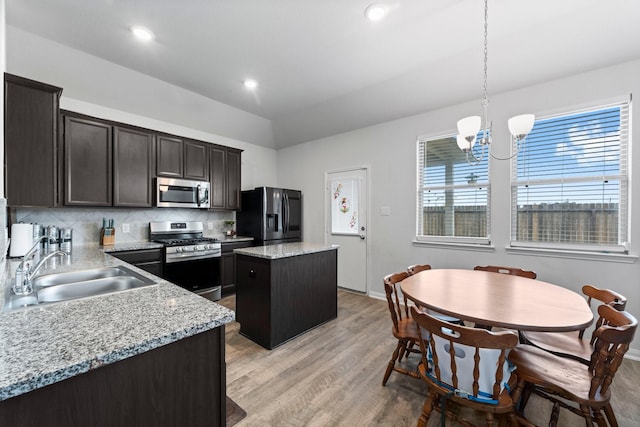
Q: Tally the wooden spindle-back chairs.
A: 6